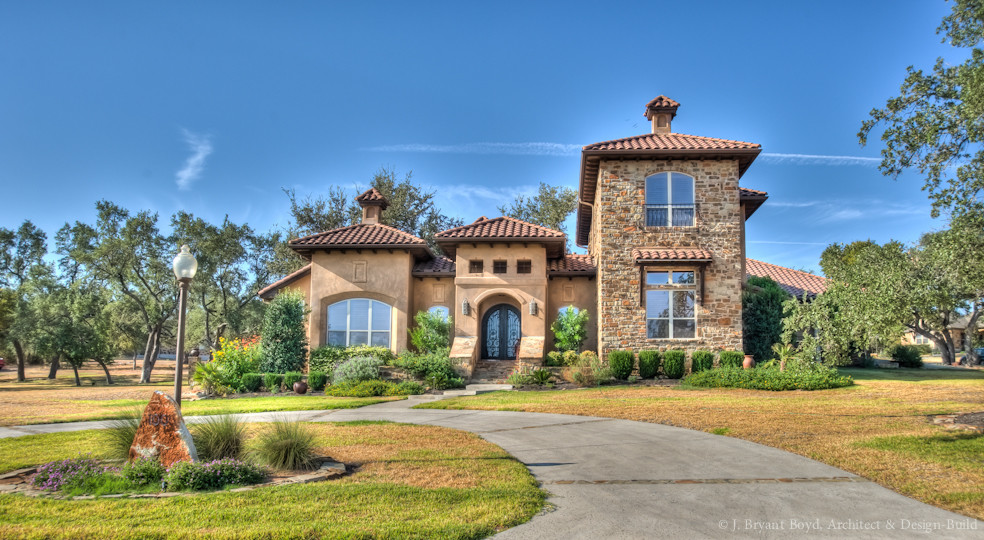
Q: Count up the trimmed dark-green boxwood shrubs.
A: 9